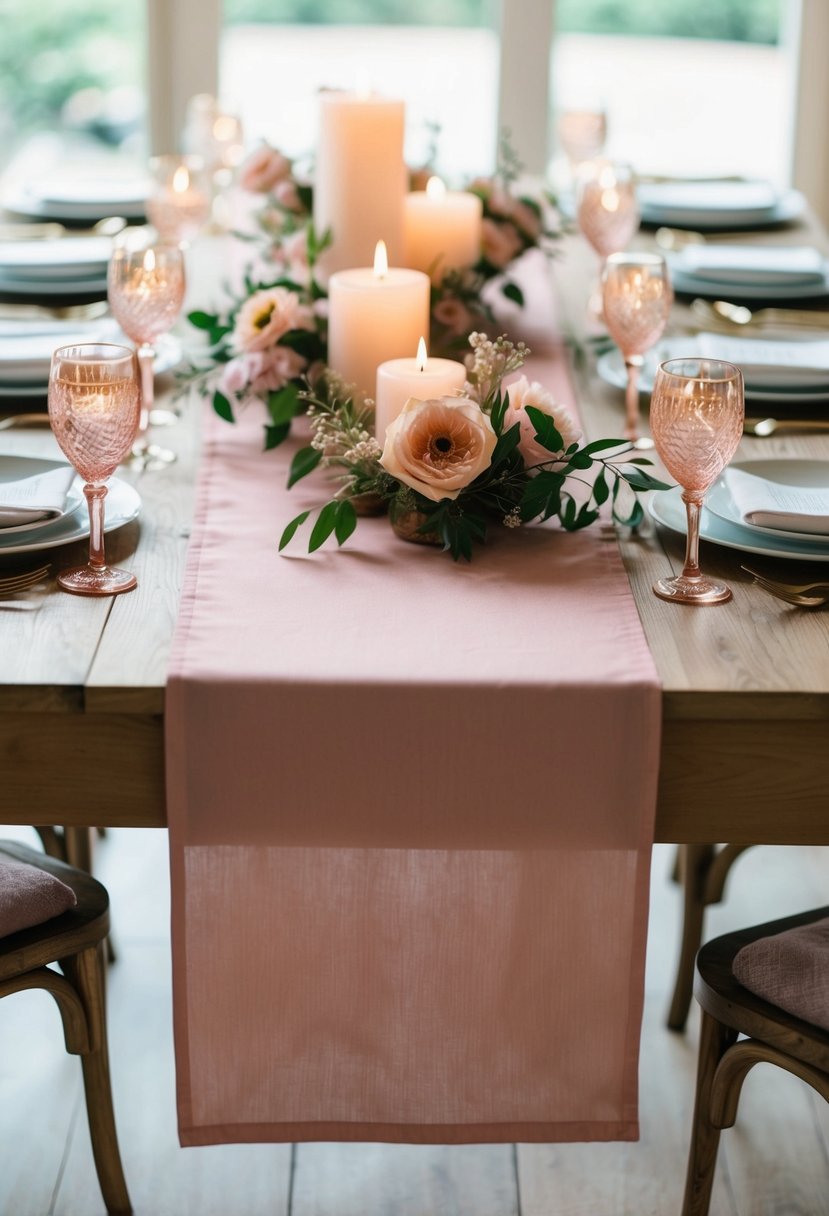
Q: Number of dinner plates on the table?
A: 8